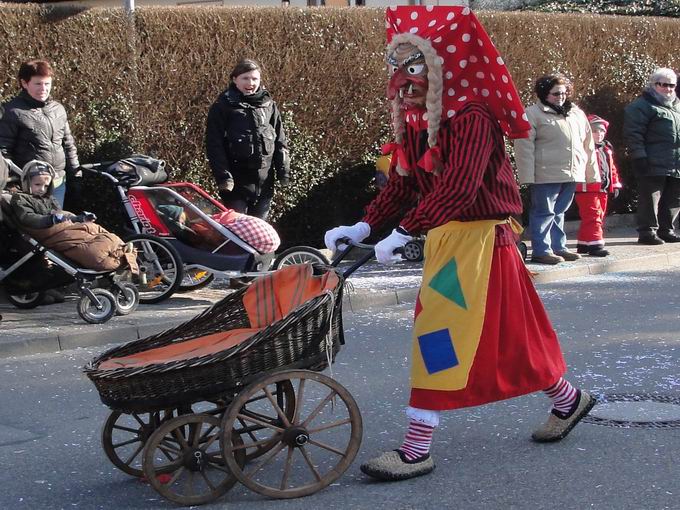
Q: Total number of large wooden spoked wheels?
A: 4